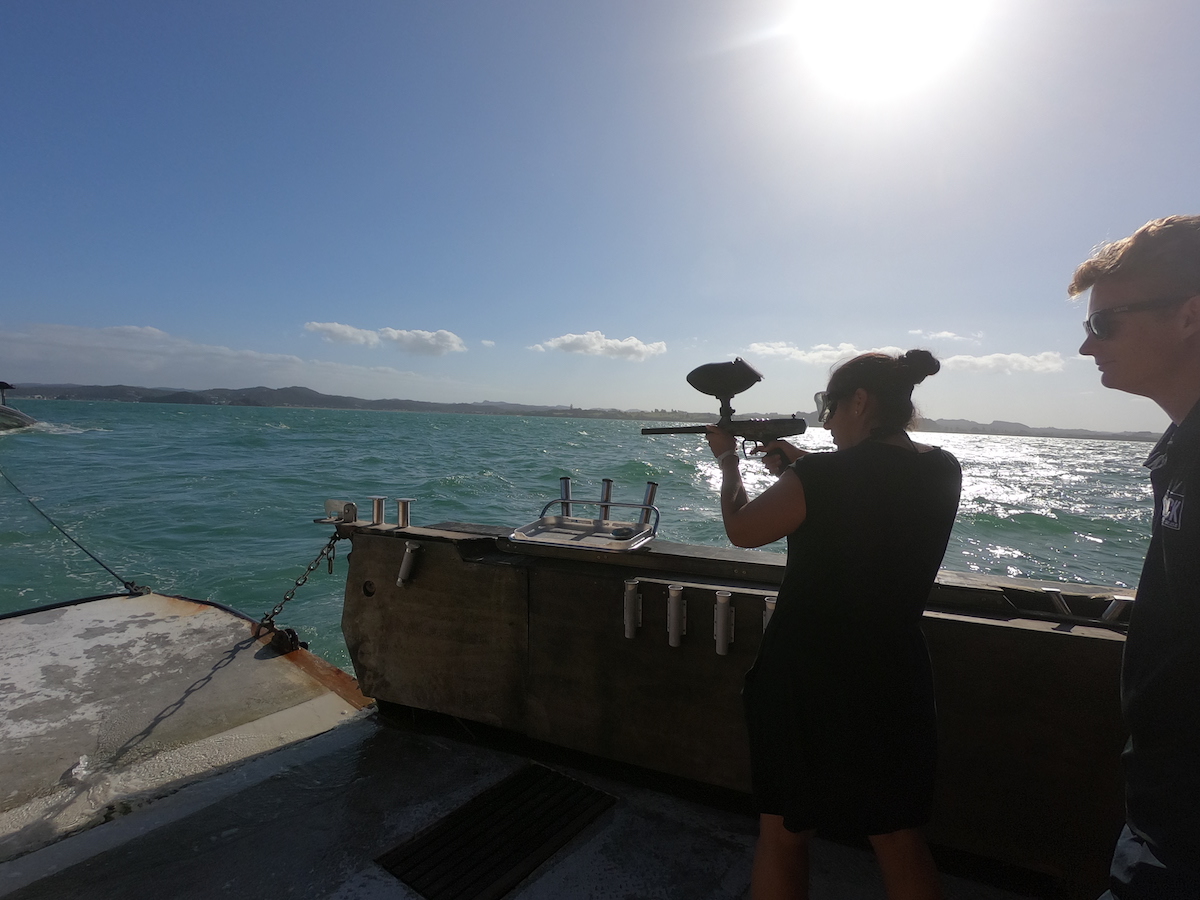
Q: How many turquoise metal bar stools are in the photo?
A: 0